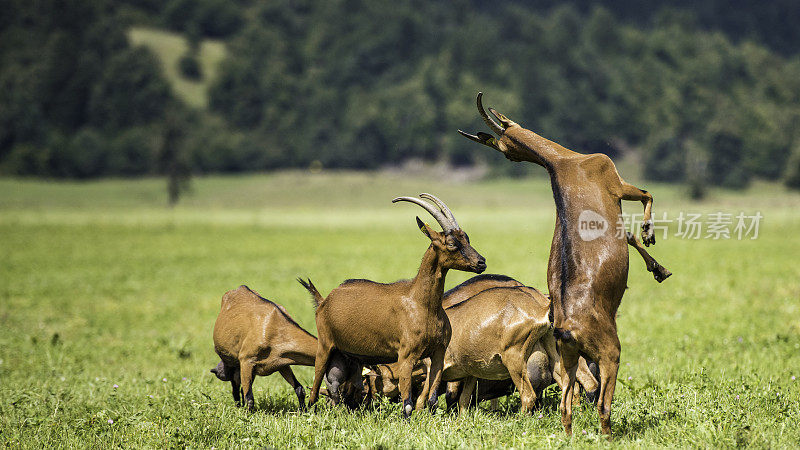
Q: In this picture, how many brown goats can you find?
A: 5